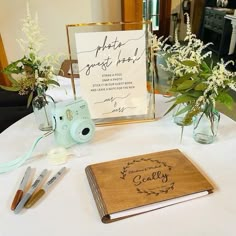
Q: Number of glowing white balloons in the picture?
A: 0